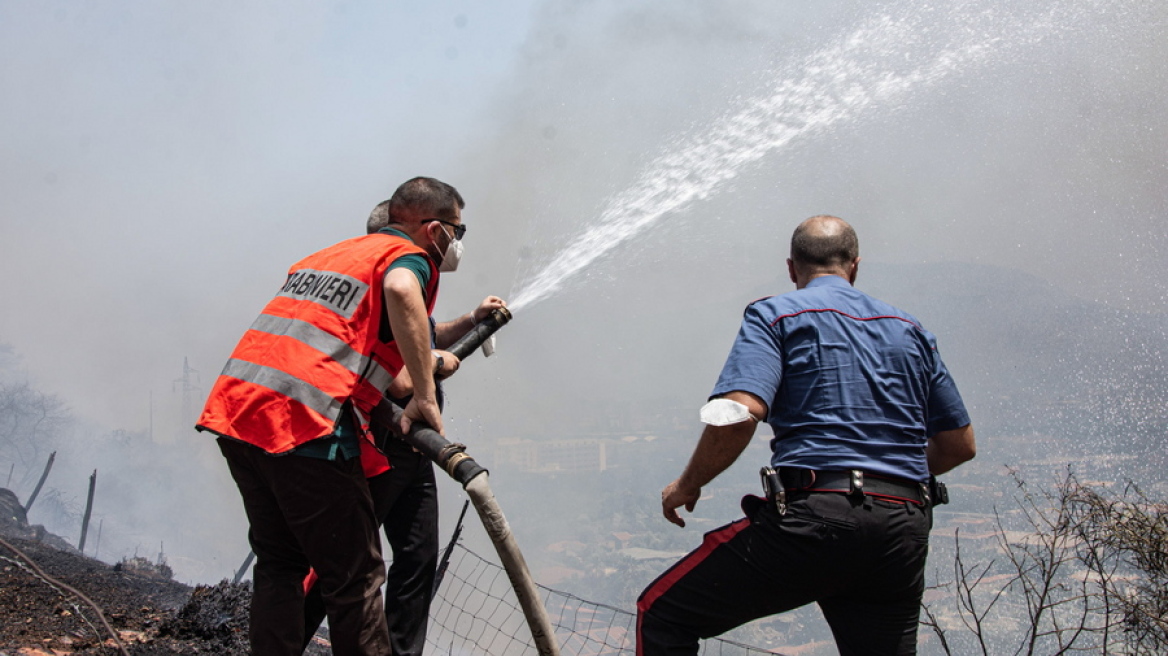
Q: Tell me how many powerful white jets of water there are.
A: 1